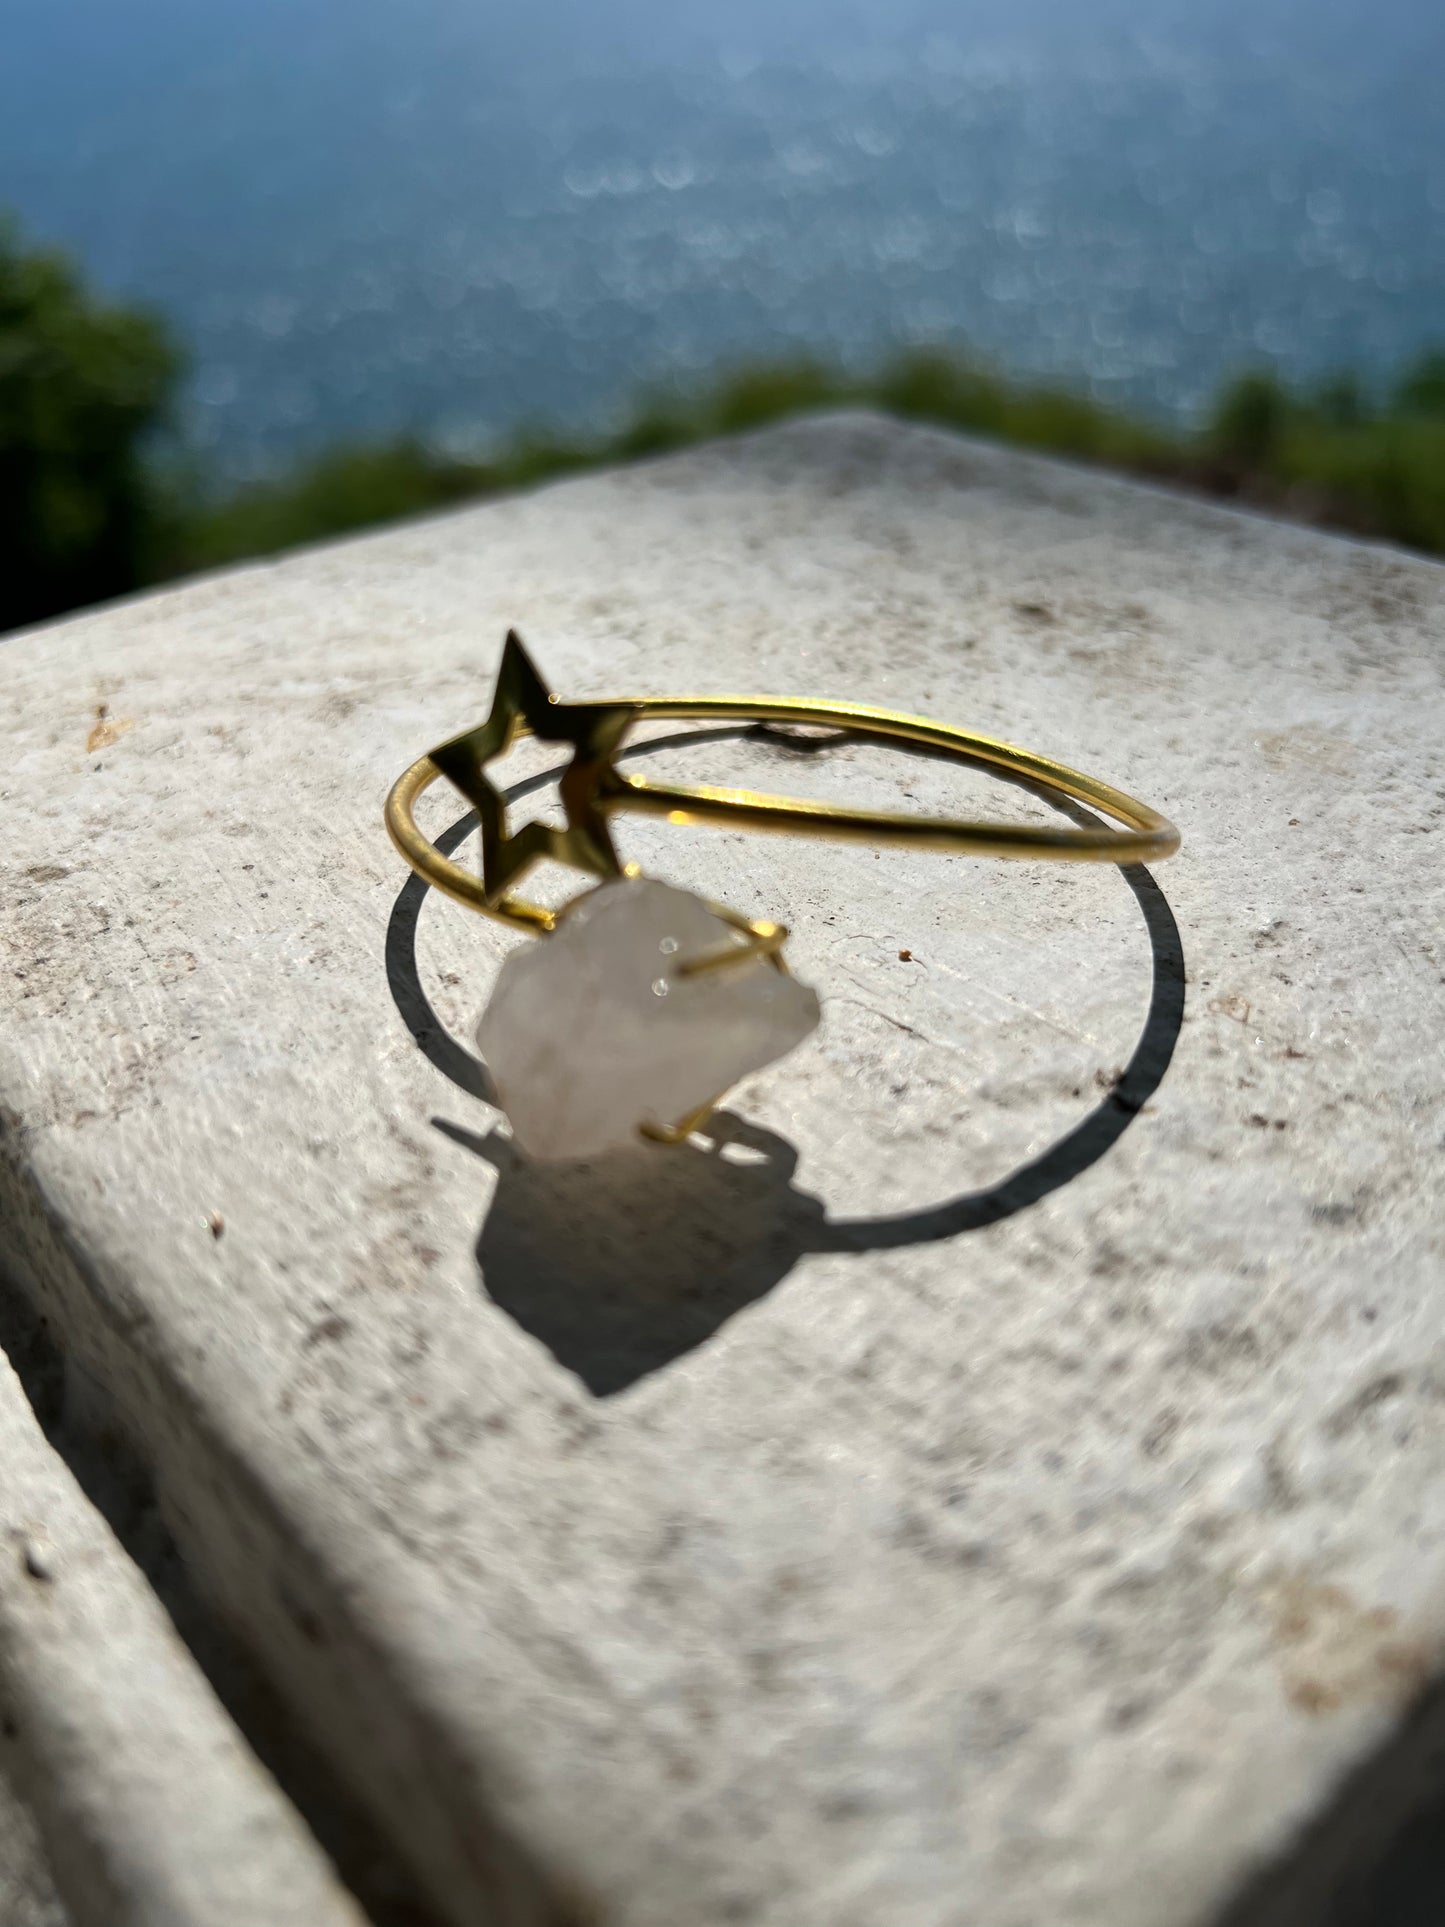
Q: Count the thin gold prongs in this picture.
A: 2